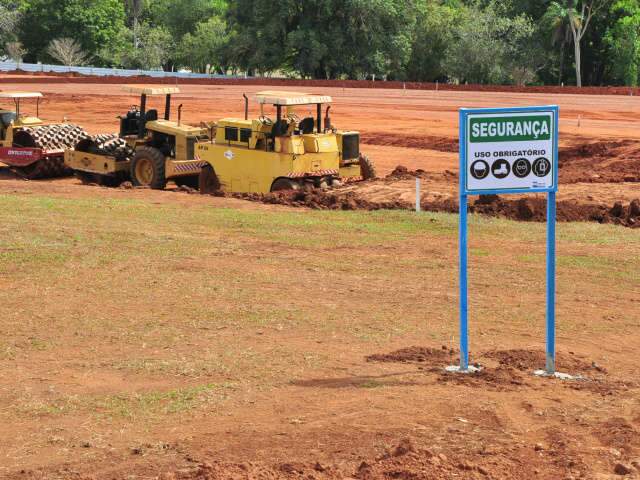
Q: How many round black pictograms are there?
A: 4